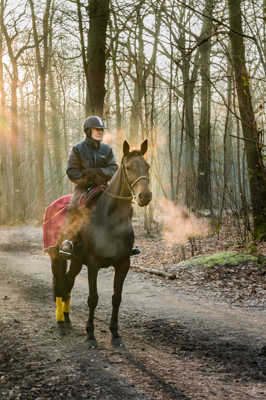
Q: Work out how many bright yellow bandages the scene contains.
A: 2